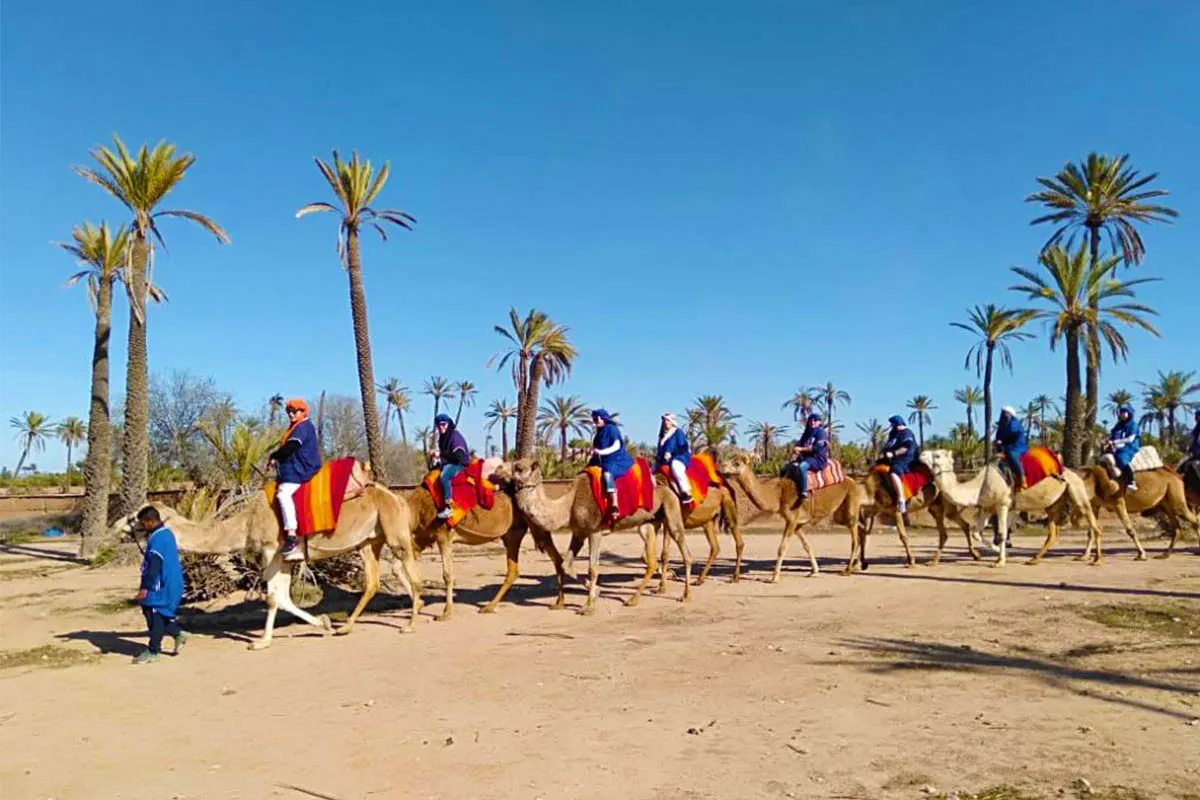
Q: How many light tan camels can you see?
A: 2